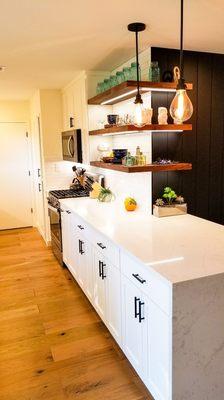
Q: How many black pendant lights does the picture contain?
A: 2